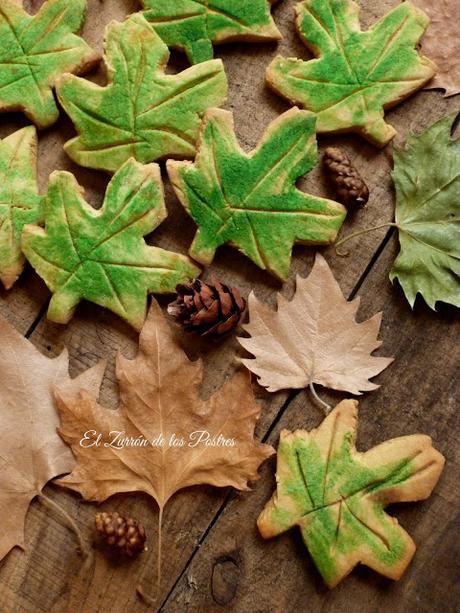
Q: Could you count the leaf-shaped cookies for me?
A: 8